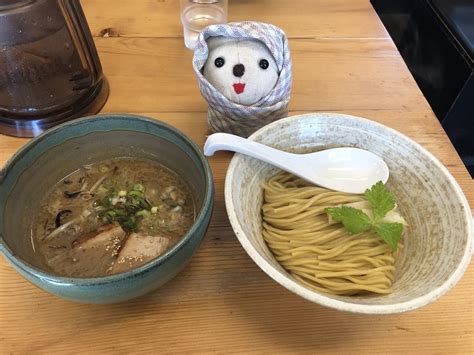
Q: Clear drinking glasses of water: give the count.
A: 1